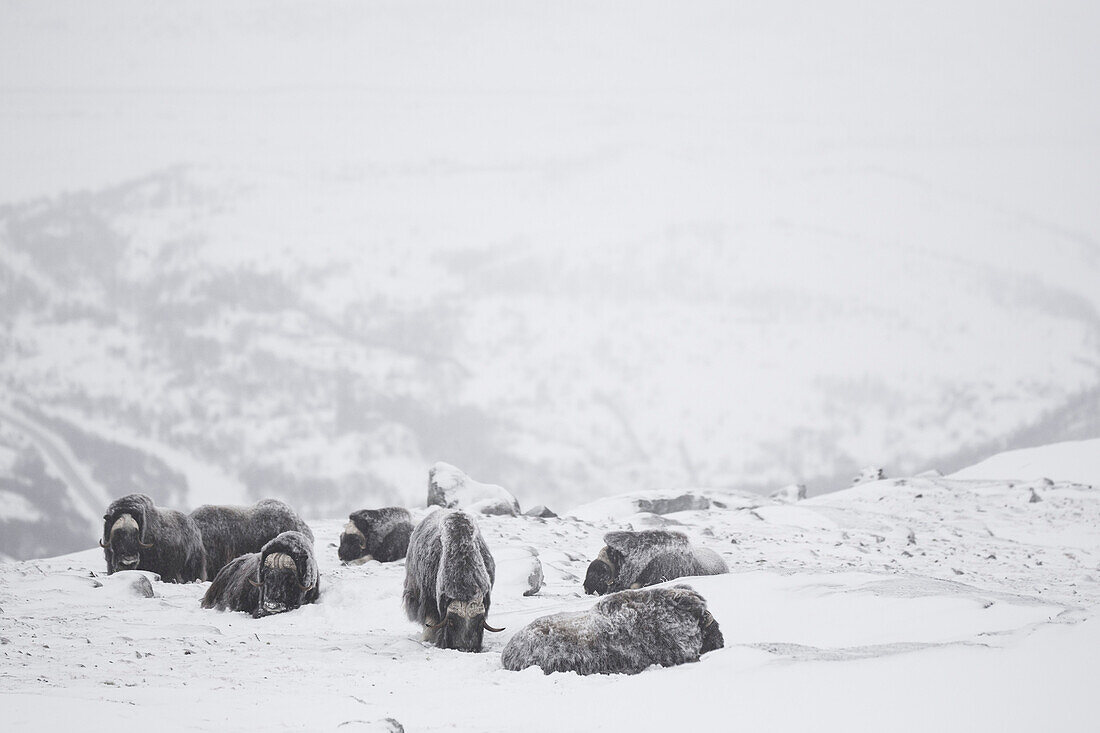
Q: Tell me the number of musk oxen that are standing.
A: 3